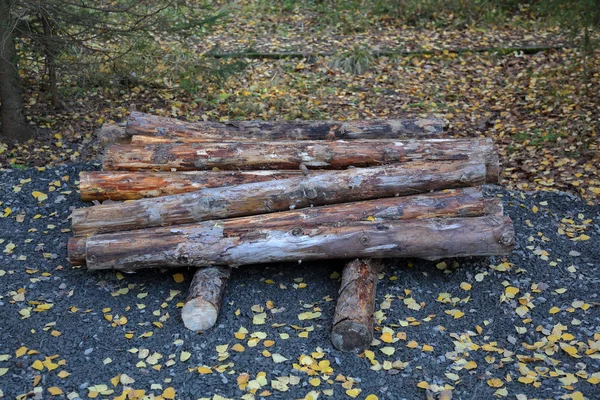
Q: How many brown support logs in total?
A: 2